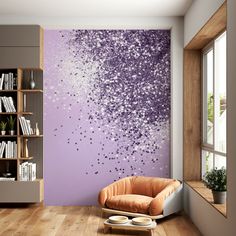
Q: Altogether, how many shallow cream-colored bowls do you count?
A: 2